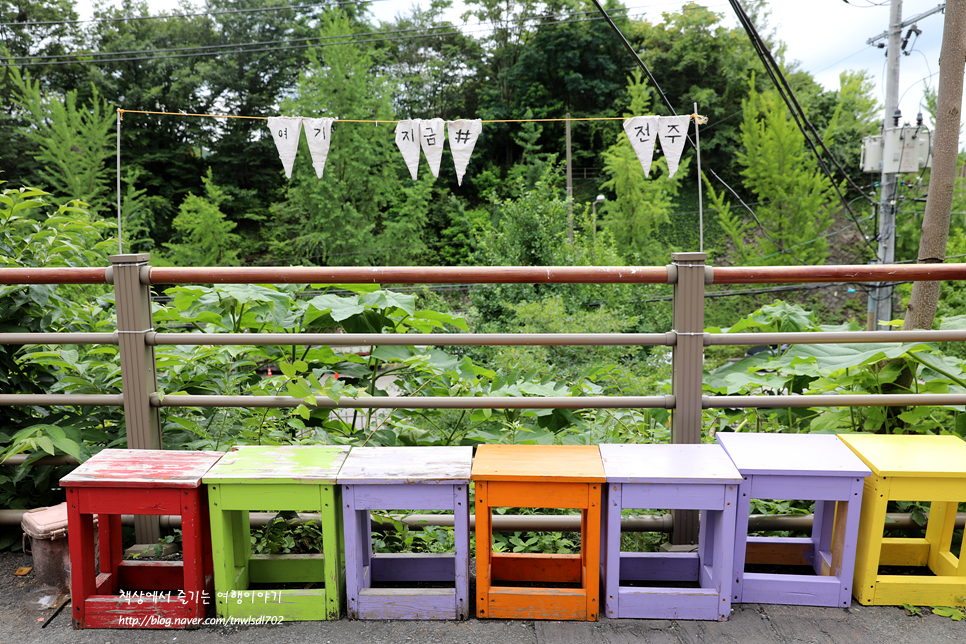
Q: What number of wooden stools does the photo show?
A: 7